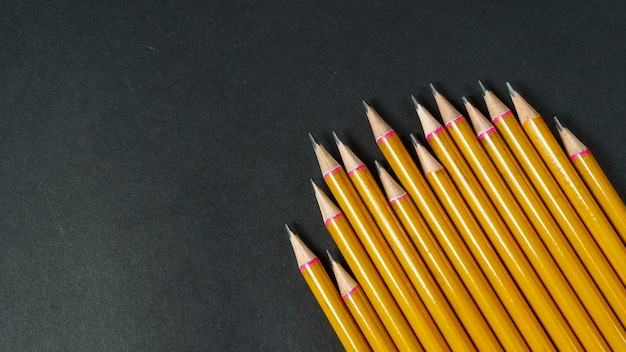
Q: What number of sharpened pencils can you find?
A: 14